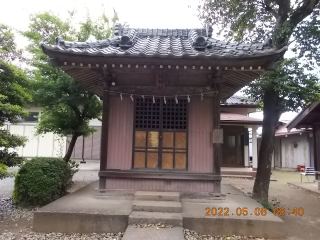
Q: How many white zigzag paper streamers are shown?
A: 8